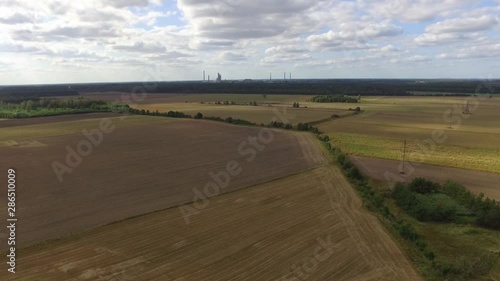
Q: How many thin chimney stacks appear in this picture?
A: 5